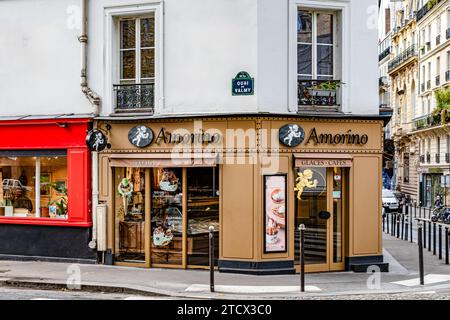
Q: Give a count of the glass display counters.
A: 1